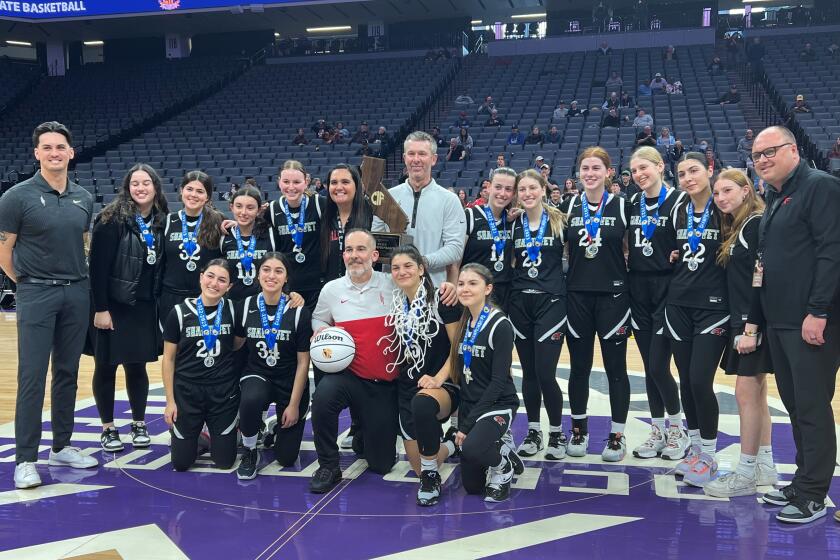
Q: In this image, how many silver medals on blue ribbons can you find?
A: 13